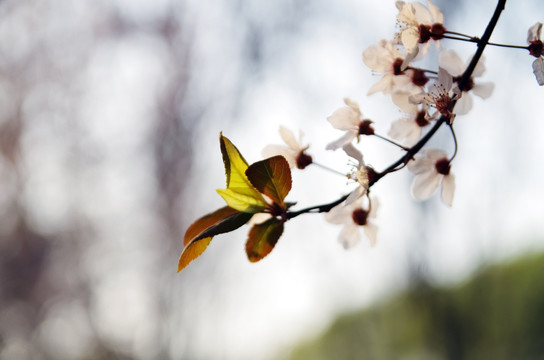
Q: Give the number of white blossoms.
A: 13